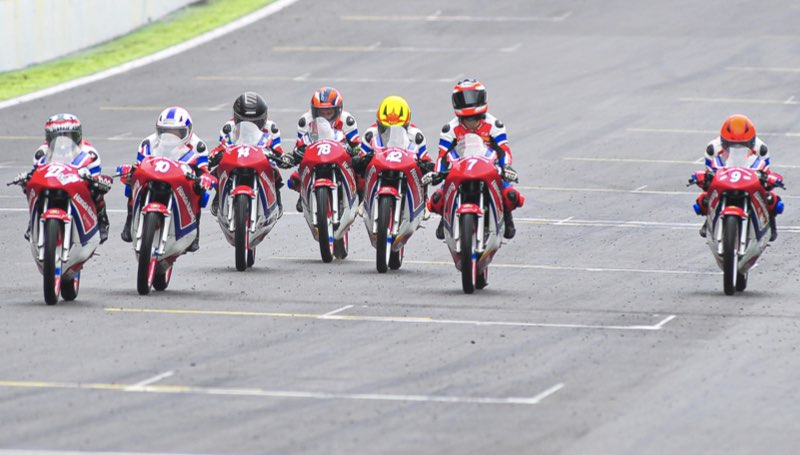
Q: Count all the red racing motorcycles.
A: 7